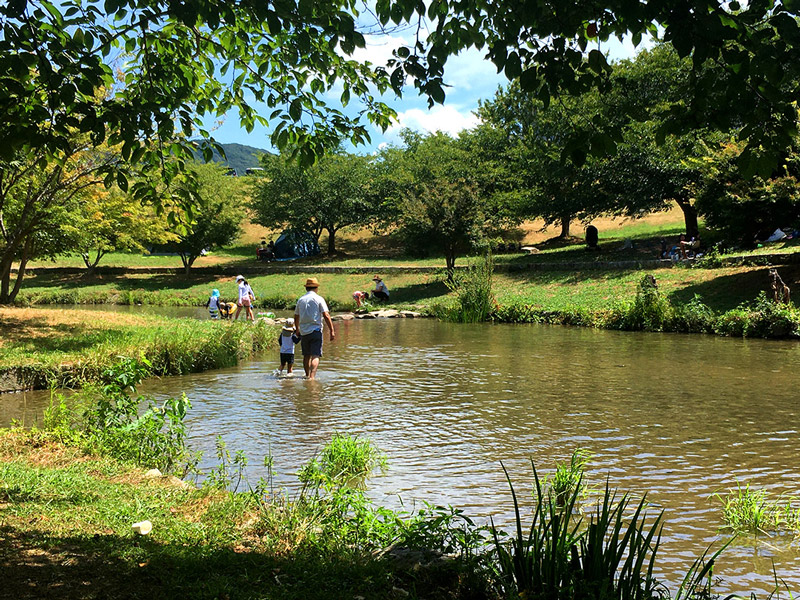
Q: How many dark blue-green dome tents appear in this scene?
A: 1